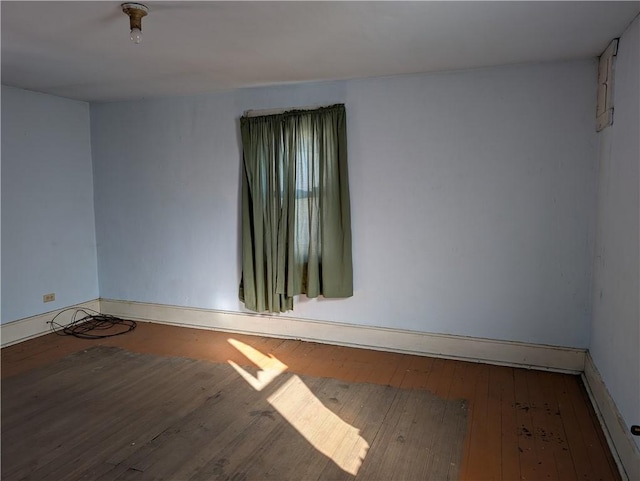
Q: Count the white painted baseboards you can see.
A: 3